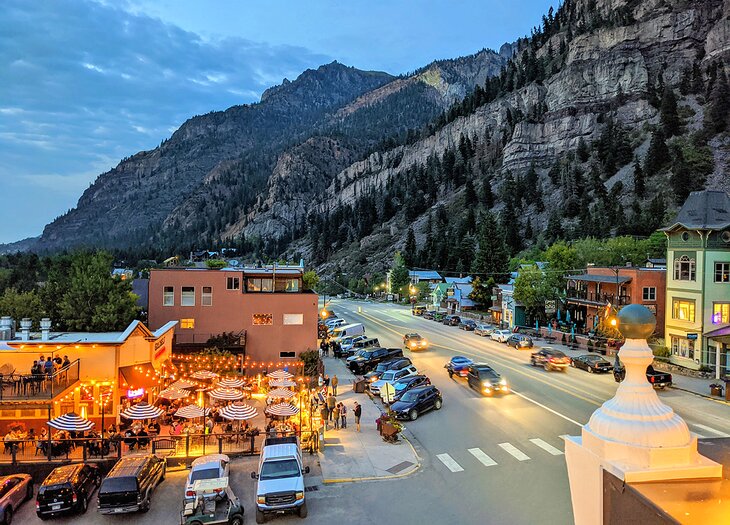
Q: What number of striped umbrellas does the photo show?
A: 13